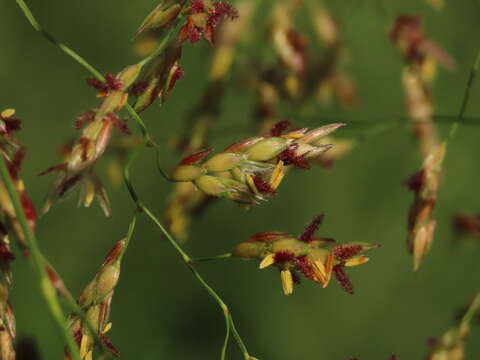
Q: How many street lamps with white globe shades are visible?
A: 0